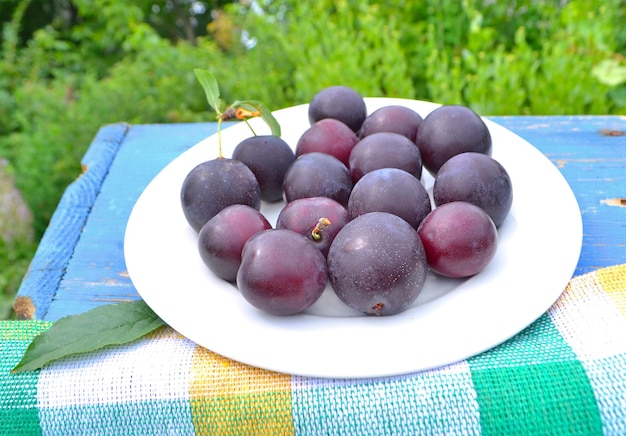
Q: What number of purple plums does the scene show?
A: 15